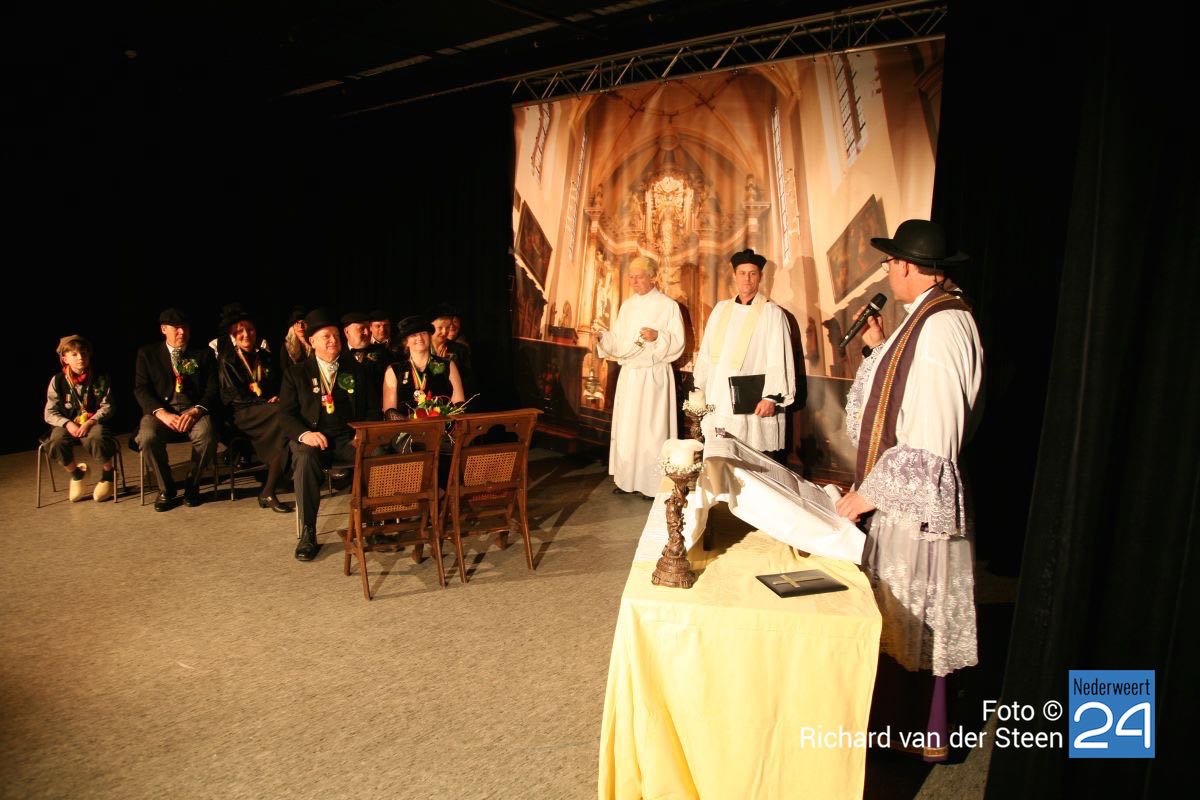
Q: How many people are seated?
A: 10